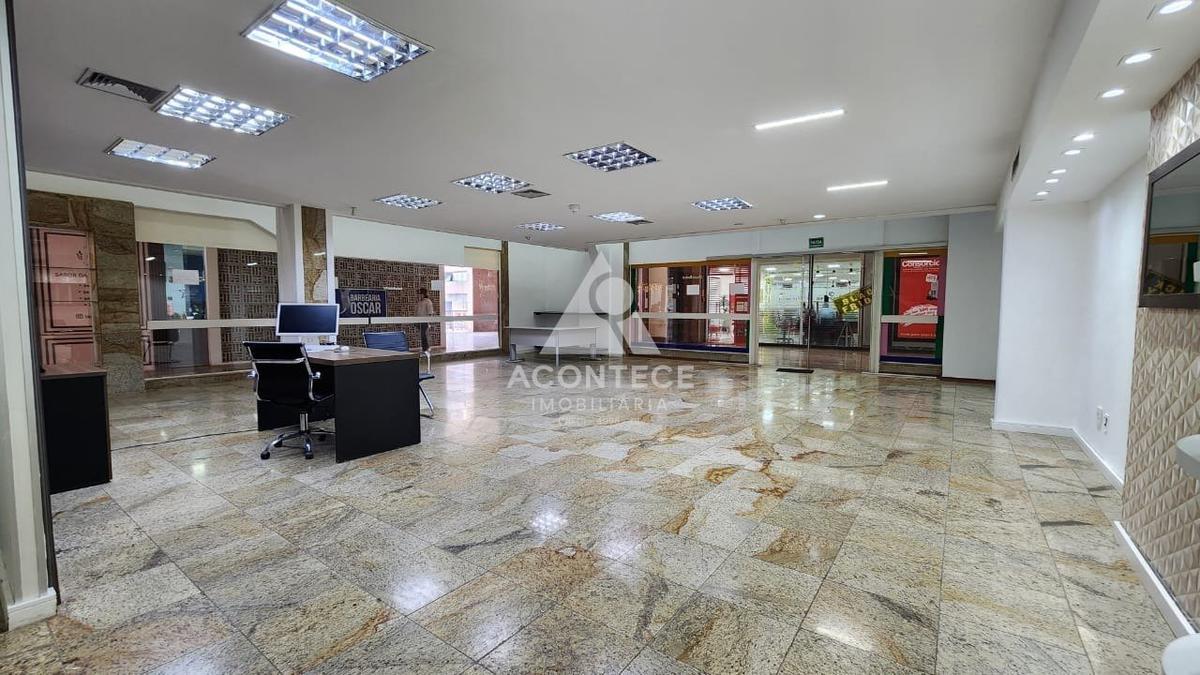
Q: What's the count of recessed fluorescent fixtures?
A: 9